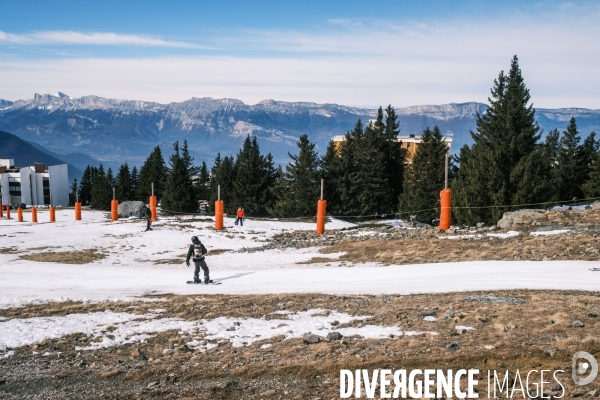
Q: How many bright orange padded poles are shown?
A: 11